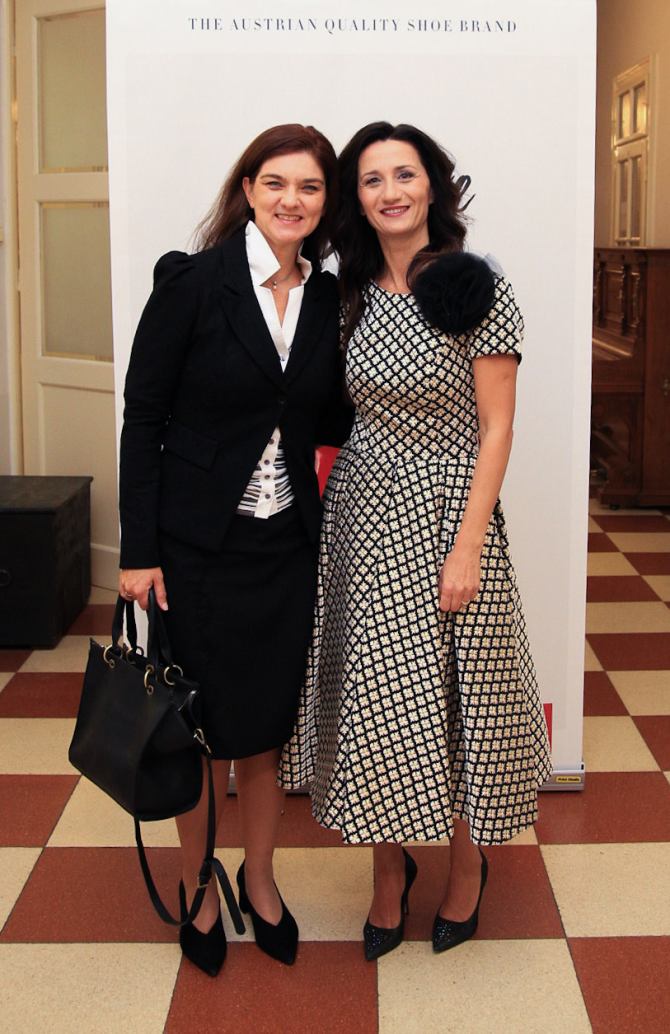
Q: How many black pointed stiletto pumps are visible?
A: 2